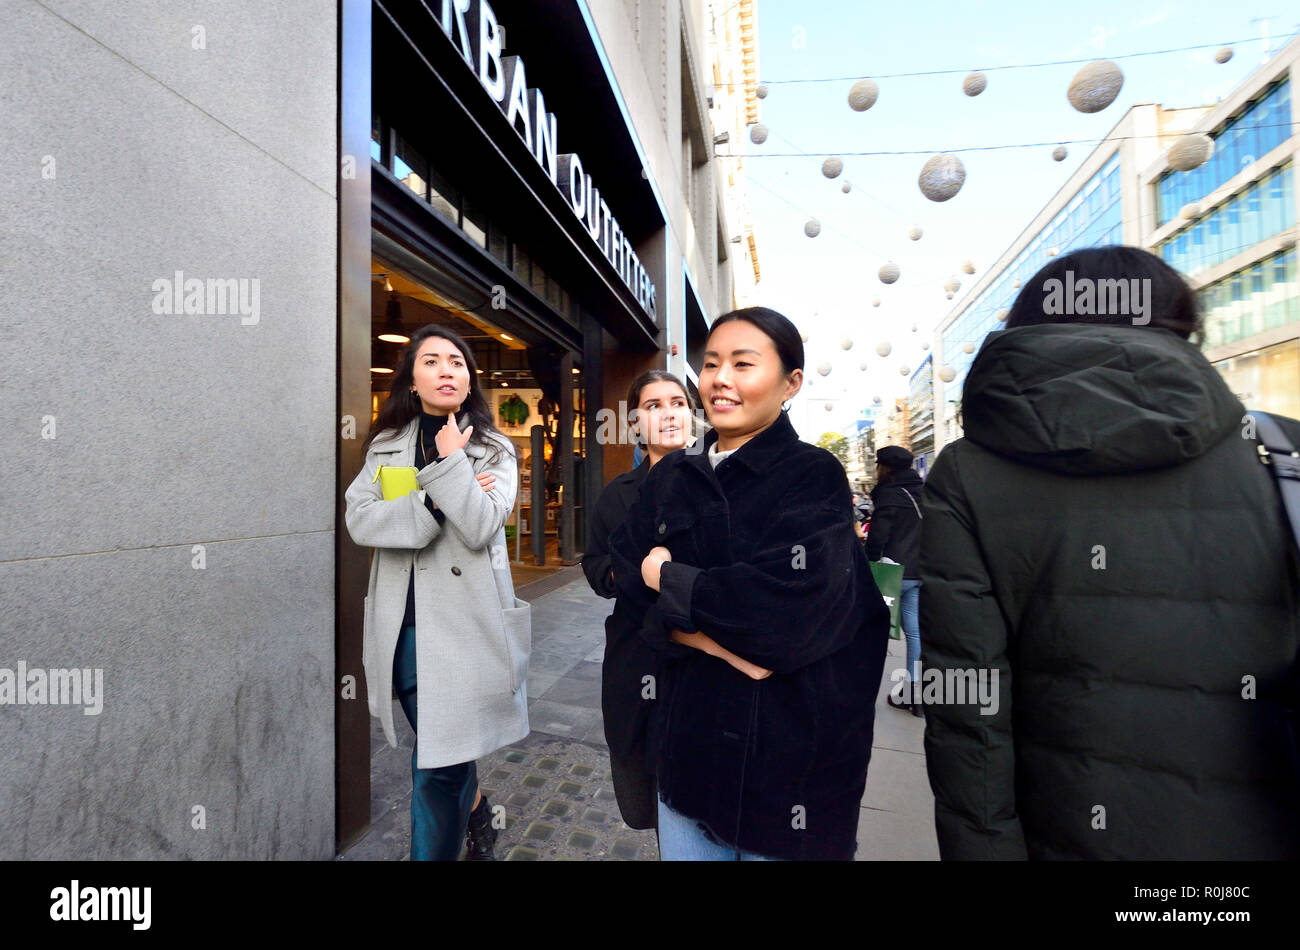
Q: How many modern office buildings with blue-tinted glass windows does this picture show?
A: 2